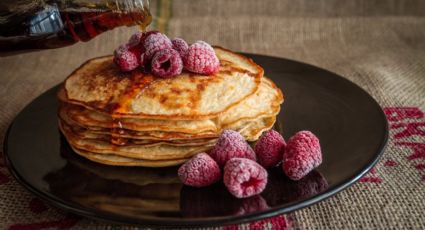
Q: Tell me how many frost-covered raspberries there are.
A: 11